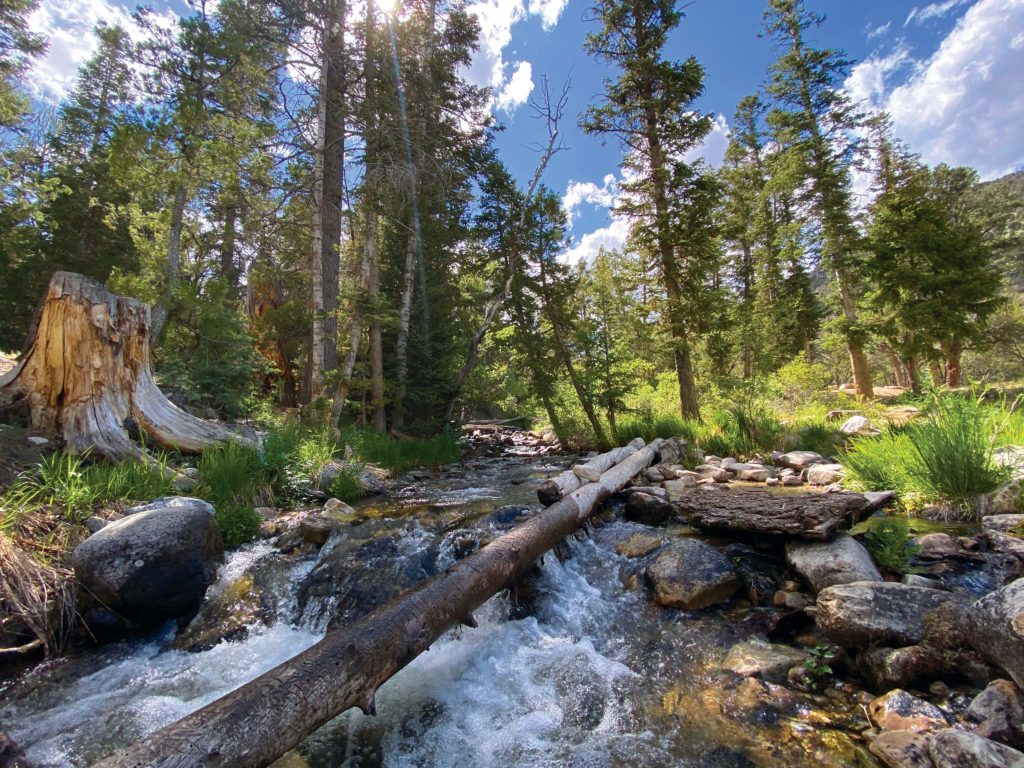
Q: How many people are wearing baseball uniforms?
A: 0